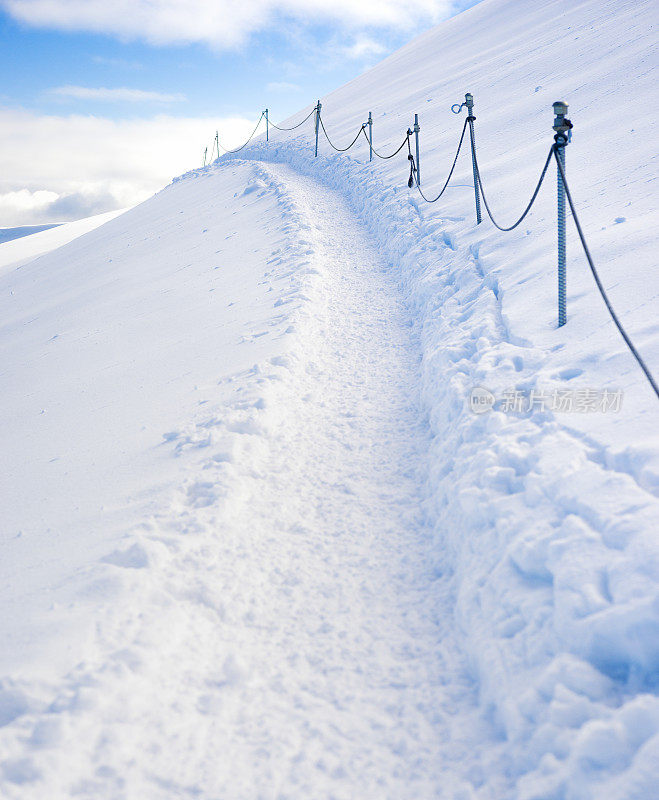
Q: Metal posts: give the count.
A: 8